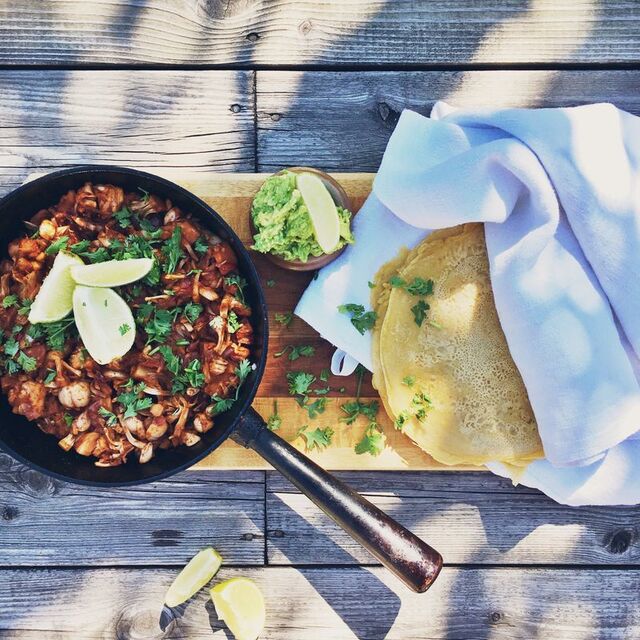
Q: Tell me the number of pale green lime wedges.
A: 6